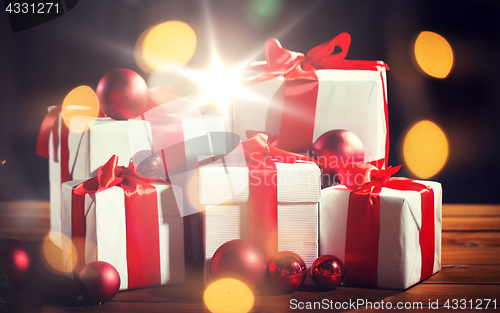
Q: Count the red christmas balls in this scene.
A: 8